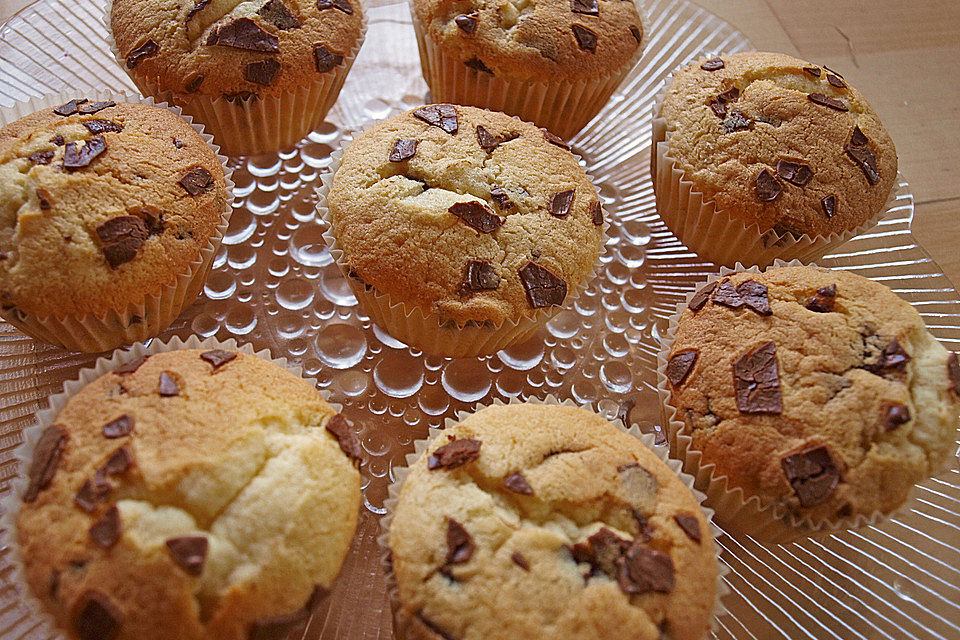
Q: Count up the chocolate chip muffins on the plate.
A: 8